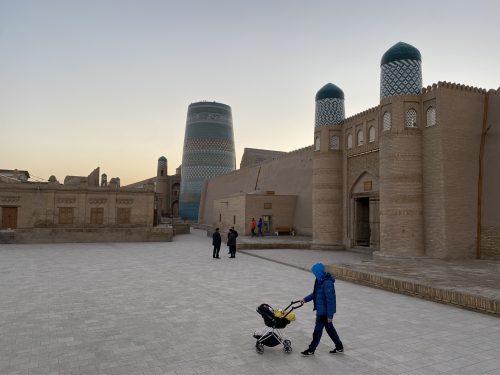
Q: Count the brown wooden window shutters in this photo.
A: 3